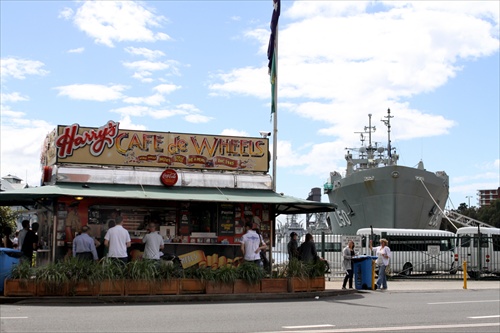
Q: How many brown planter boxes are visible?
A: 12